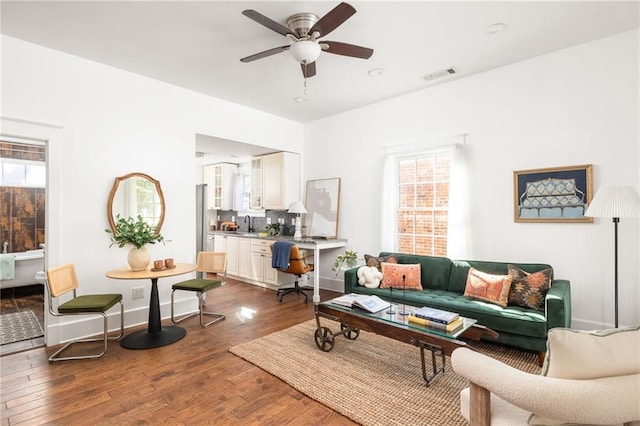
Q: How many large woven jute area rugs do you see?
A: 1